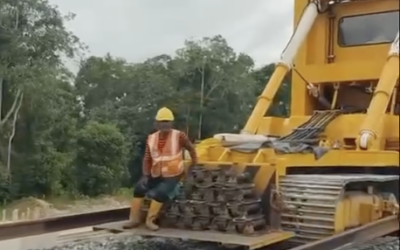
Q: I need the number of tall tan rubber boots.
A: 2